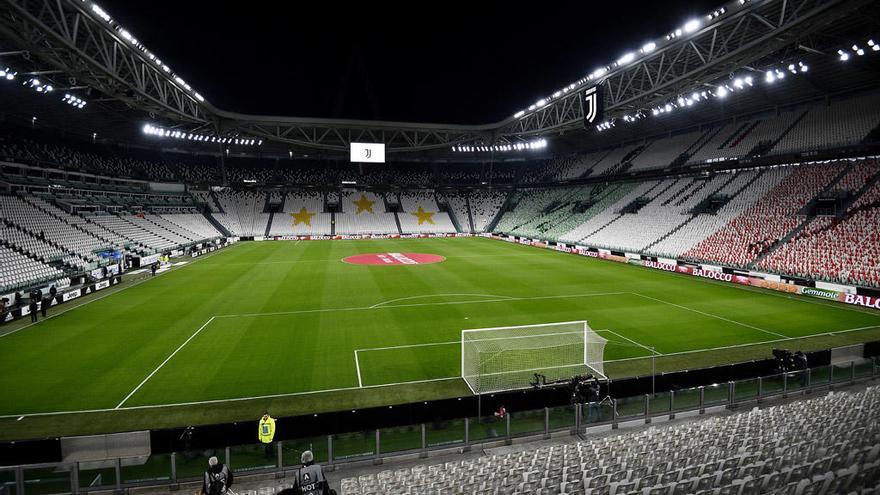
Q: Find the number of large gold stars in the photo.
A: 3